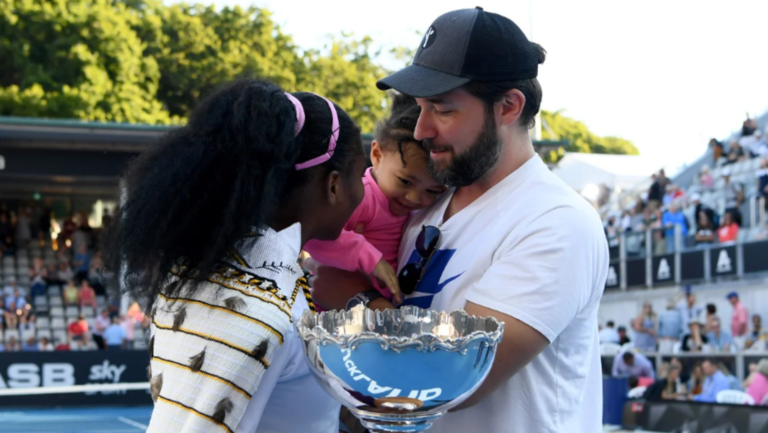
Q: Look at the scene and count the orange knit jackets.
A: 0